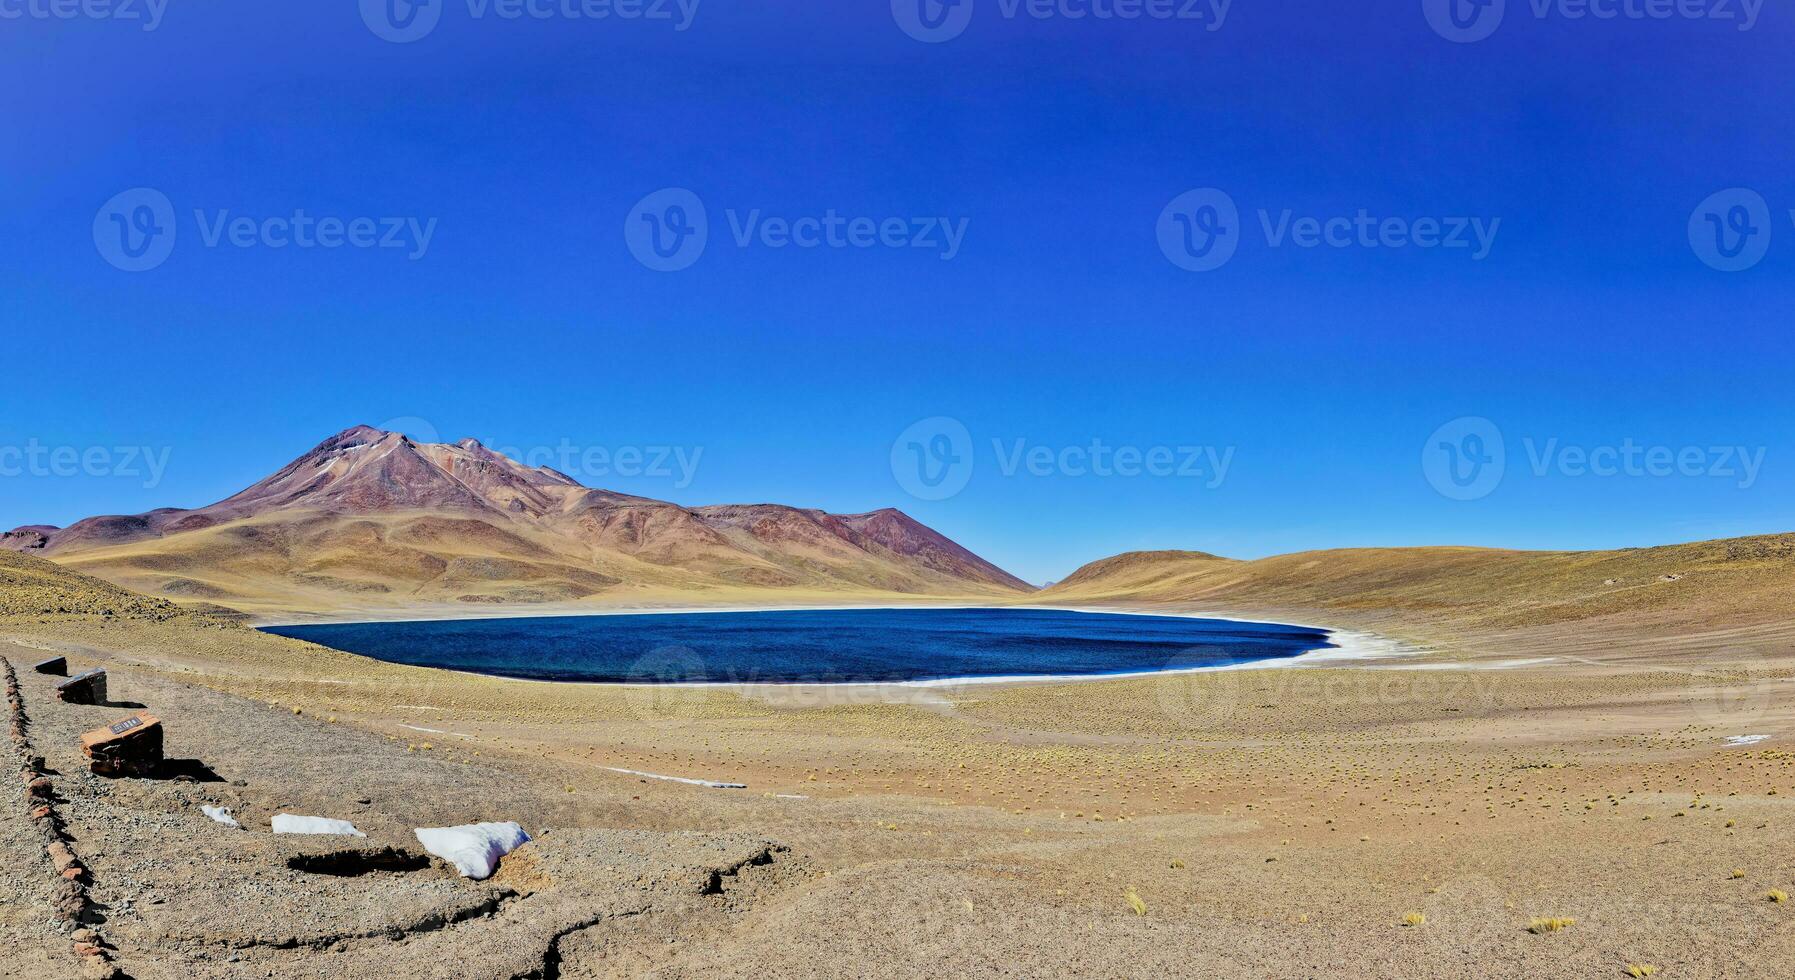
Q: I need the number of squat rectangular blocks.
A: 3